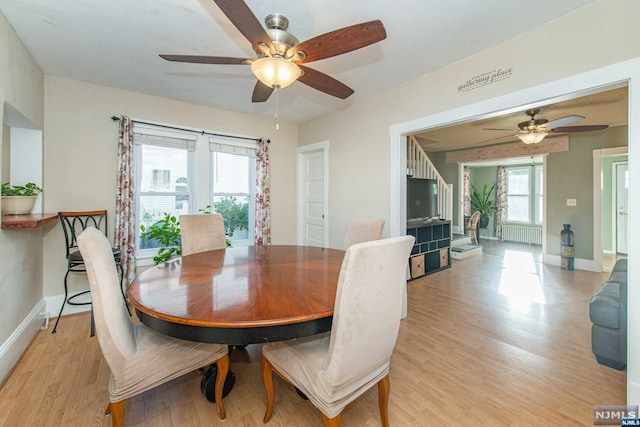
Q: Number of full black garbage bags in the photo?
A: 0